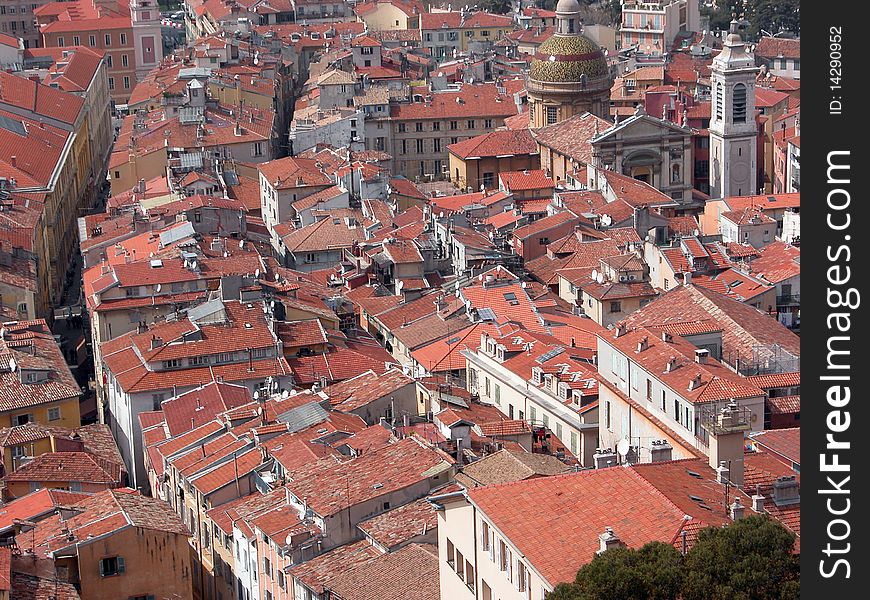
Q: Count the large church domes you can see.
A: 1